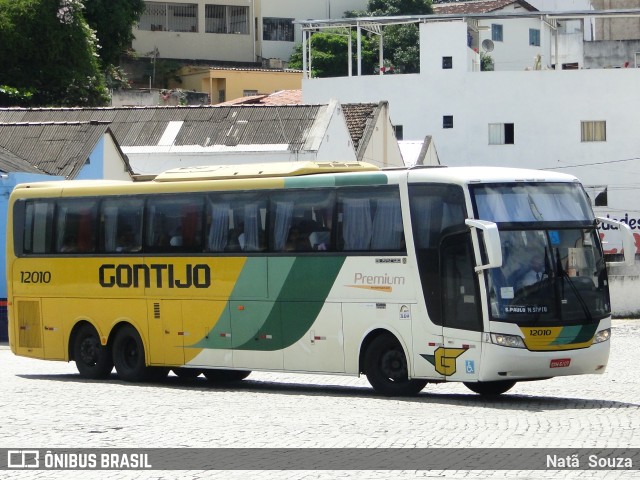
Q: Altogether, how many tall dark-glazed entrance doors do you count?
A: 1